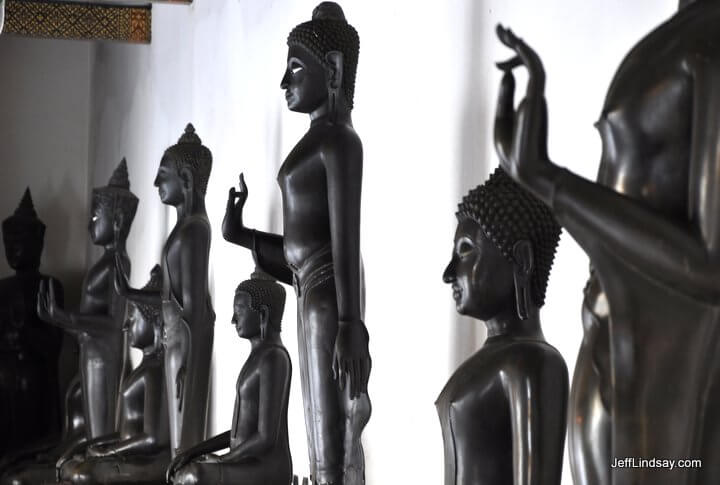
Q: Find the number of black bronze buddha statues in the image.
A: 8